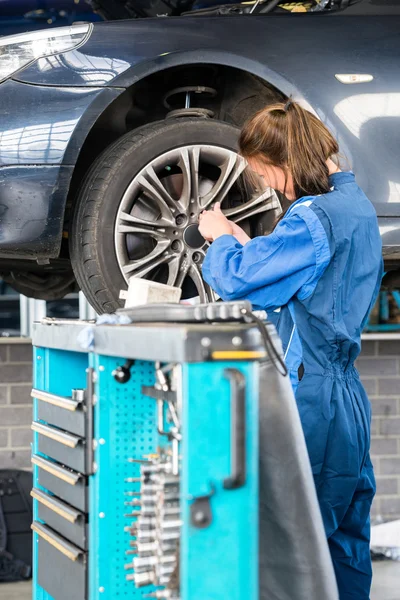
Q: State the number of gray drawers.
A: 5